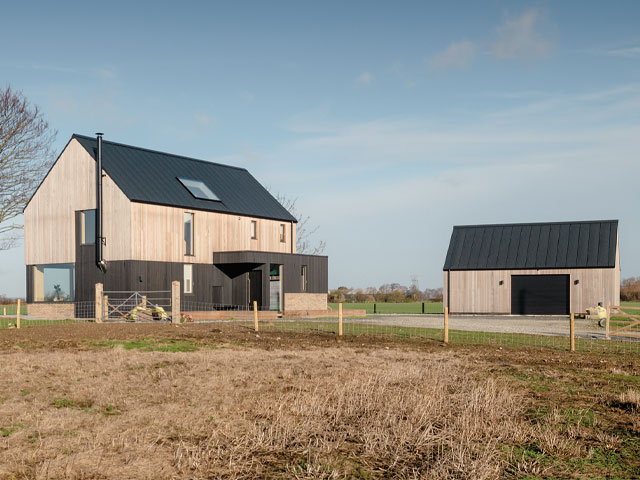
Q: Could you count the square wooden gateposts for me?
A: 2